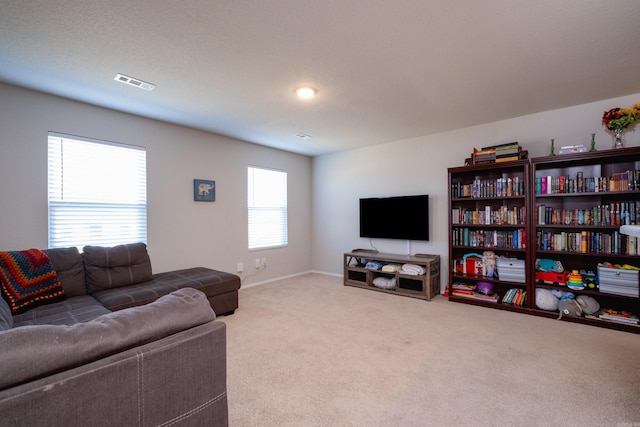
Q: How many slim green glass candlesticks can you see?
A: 2